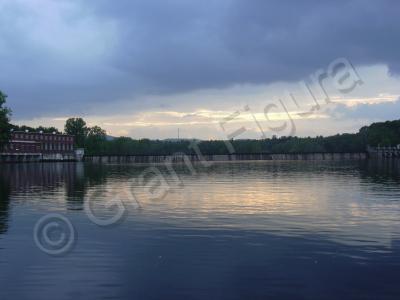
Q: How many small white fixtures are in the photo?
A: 4